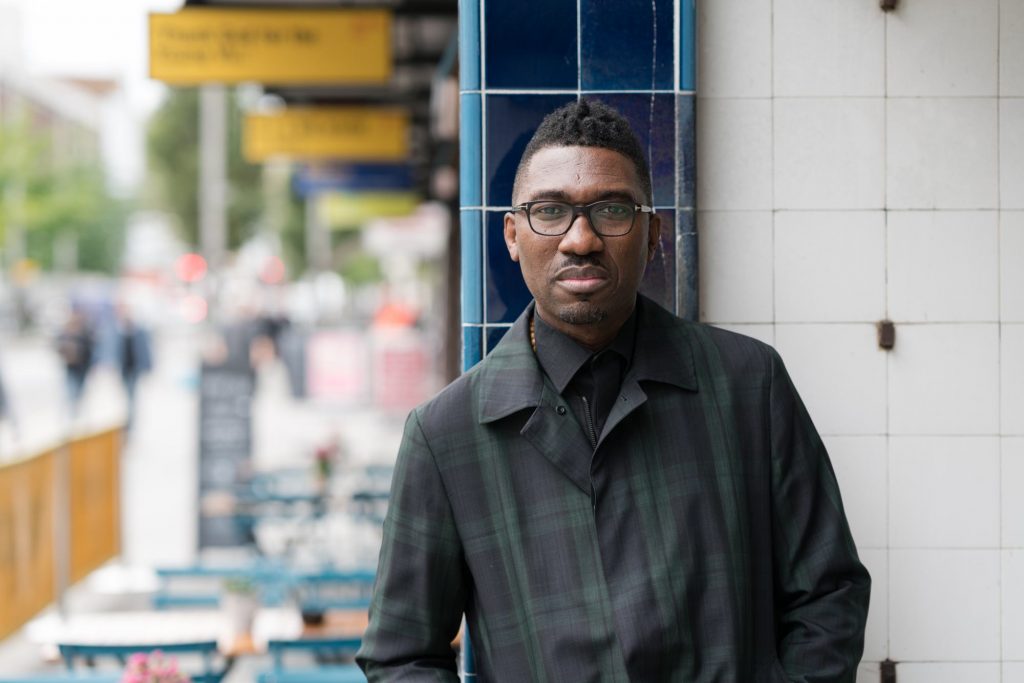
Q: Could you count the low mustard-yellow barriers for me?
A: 2